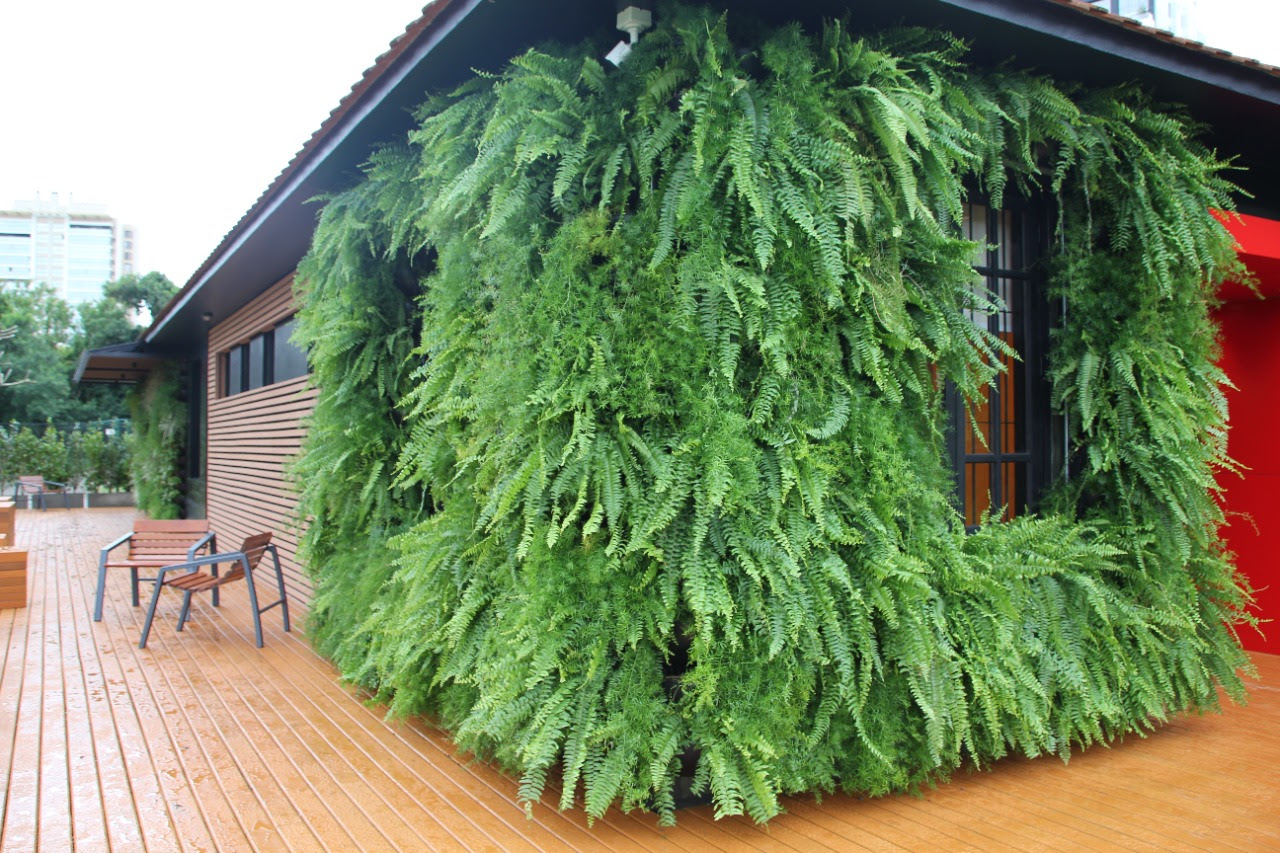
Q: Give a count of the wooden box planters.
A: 2